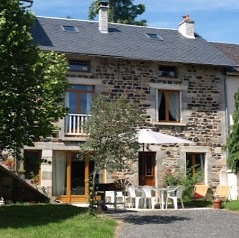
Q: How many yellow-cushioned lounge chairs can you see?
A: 2